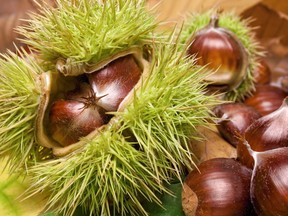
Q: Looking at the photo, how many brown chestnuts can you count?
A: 9